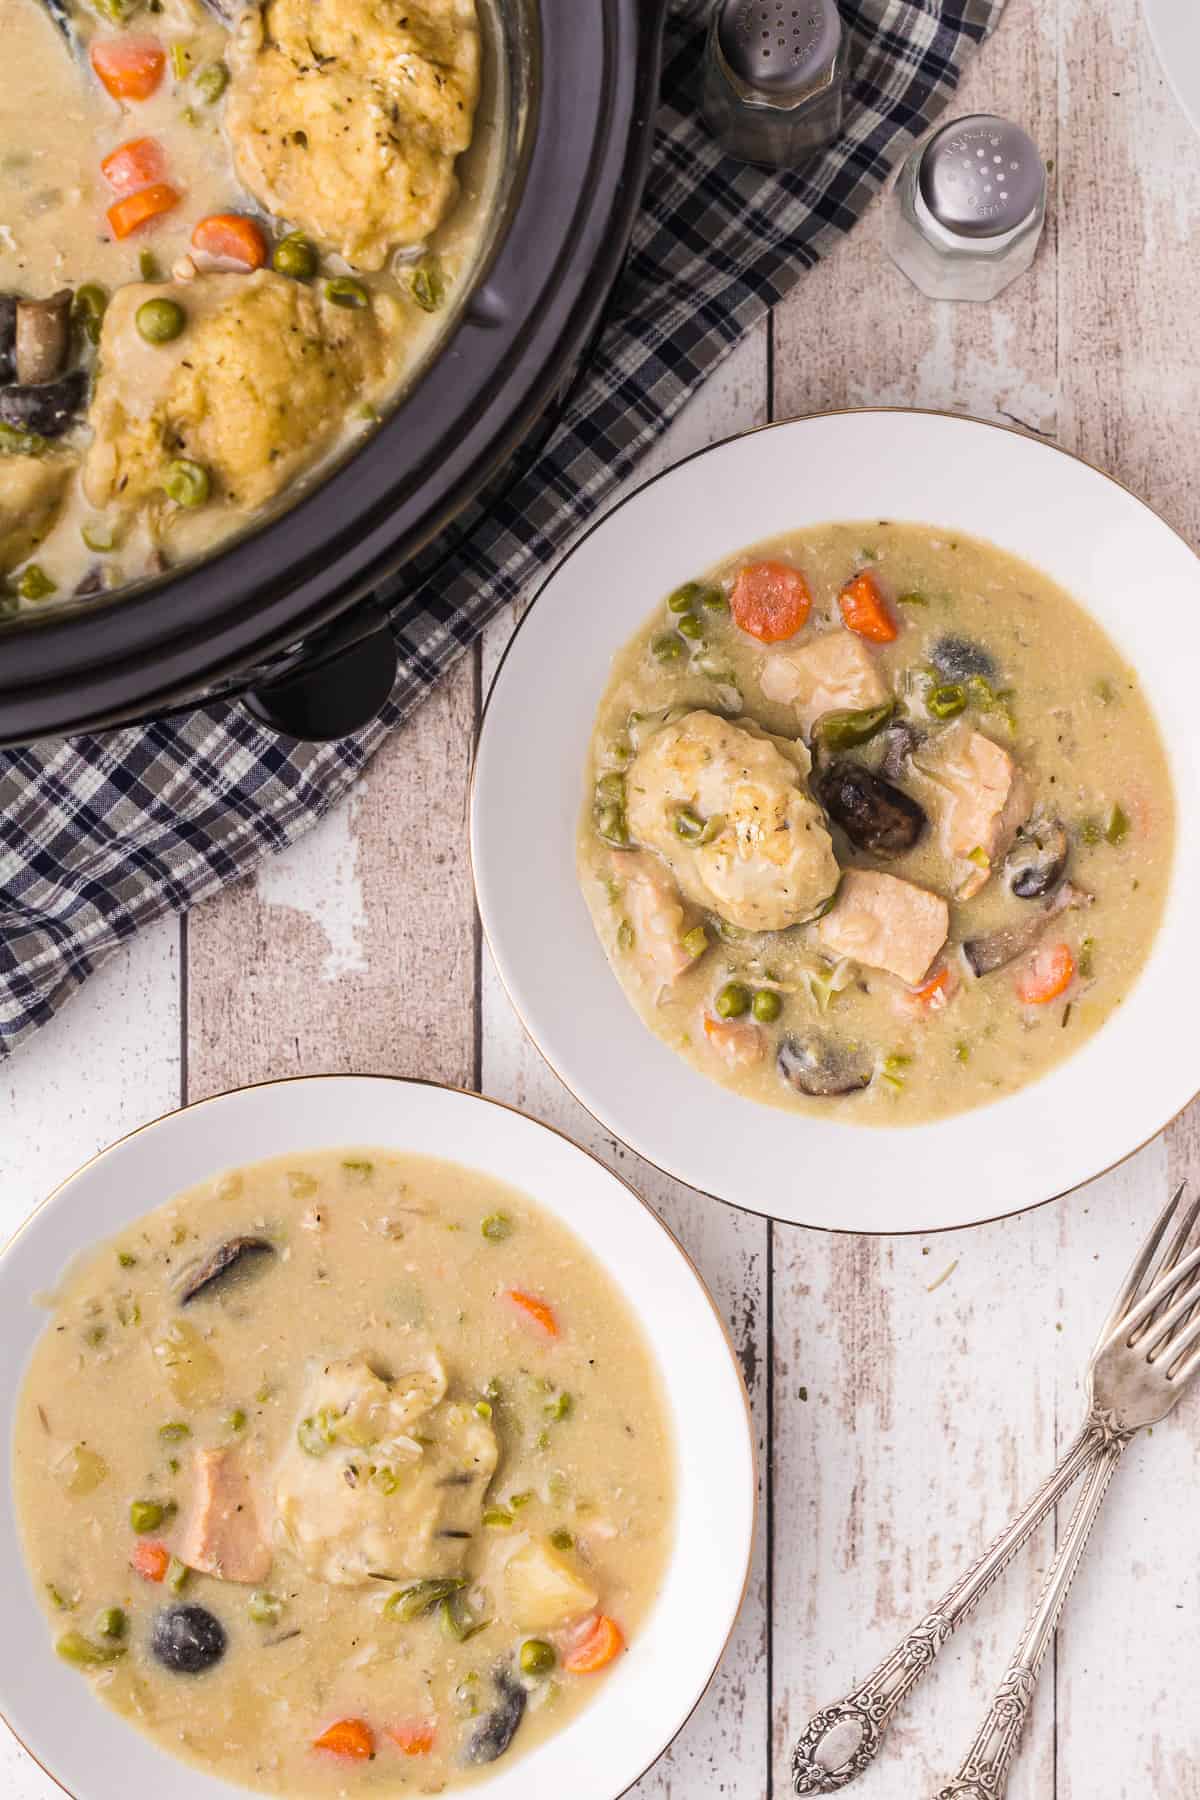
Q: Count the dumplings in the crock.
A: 3